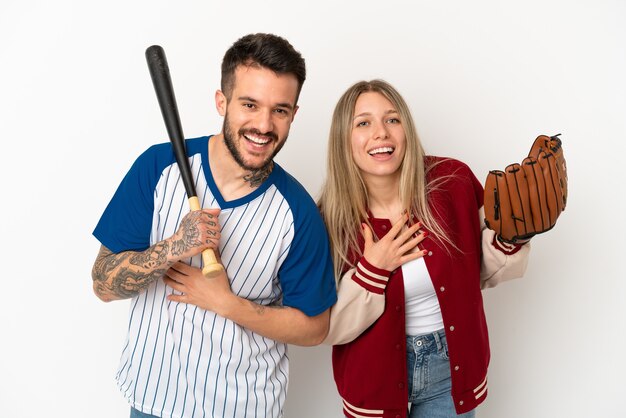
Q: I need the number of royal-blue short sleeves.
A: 2